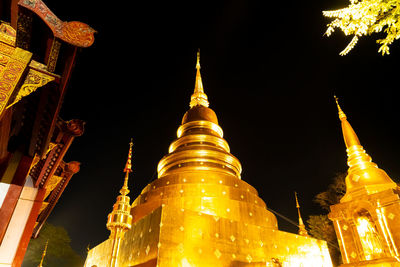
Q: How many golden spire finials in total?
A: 5